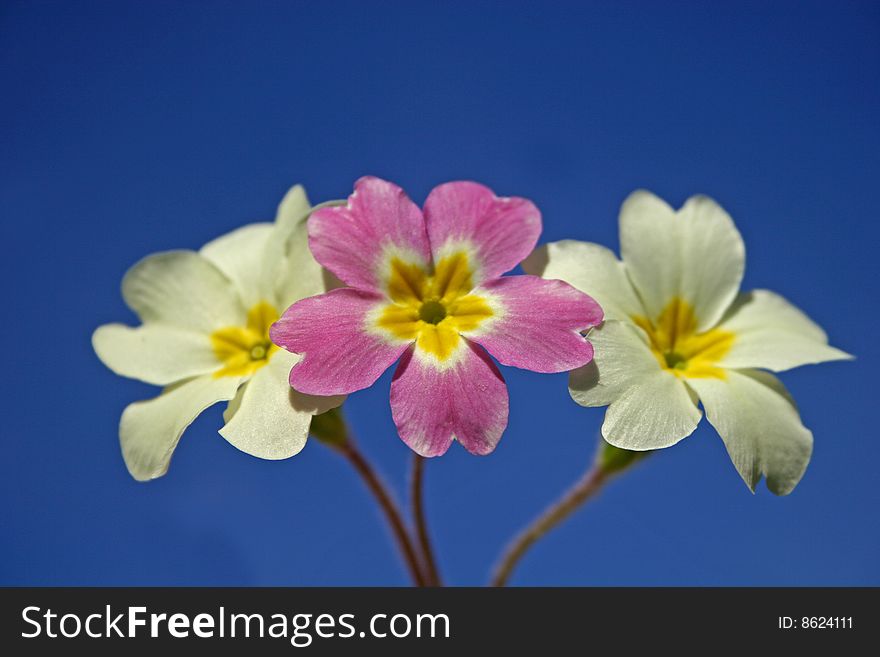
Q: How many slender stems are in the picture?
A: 3